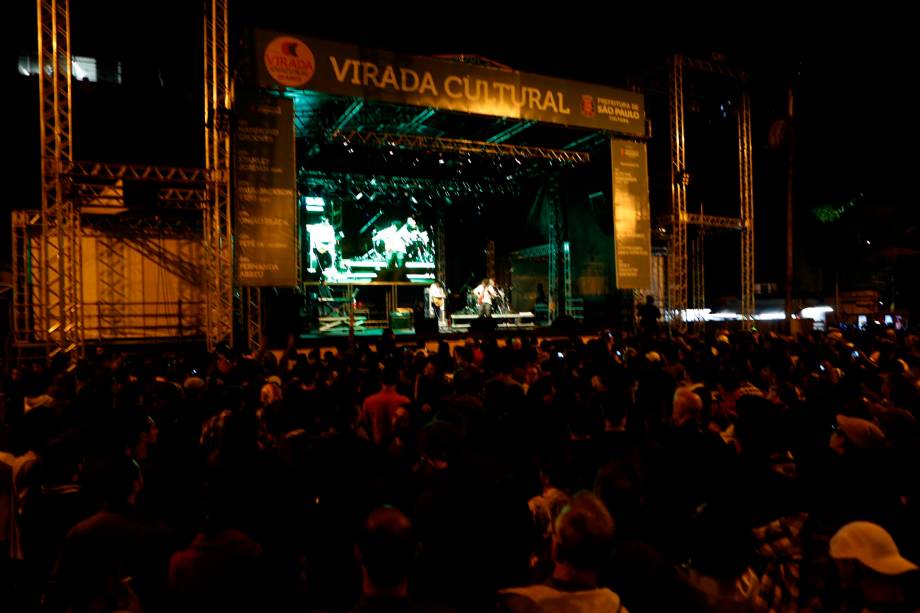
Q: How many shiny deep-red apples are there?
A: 0